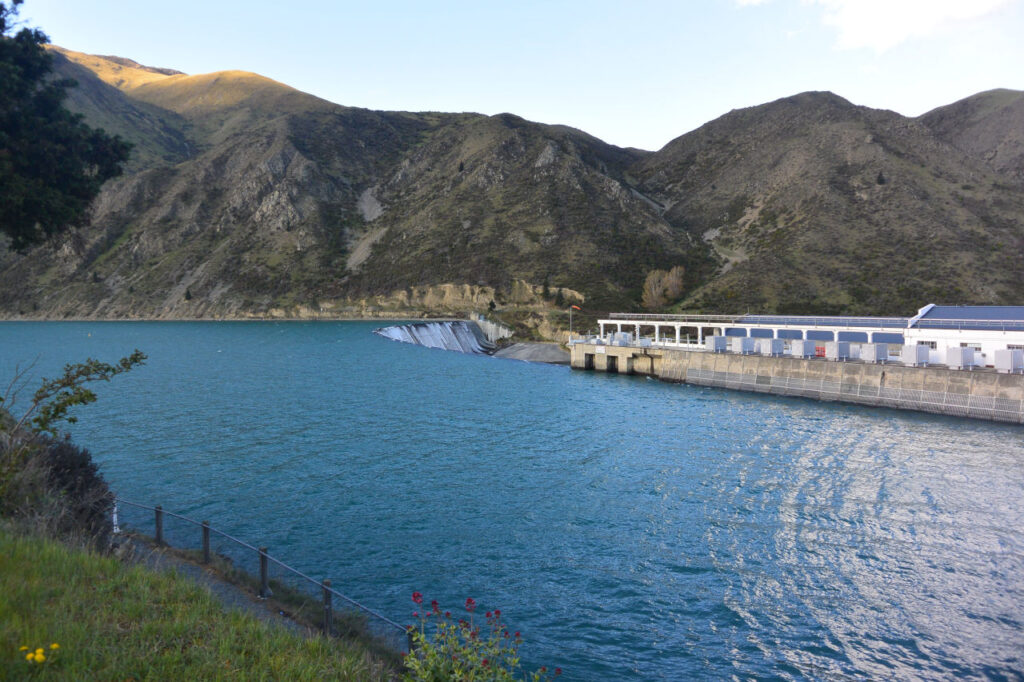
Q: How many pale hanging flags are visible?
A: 0